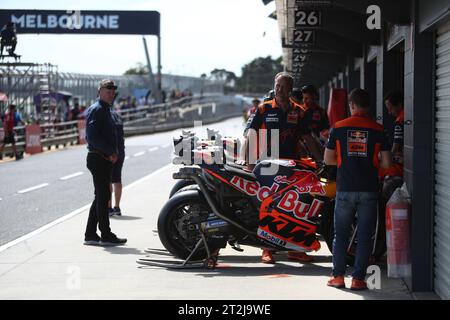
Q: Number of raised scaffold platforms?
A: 1